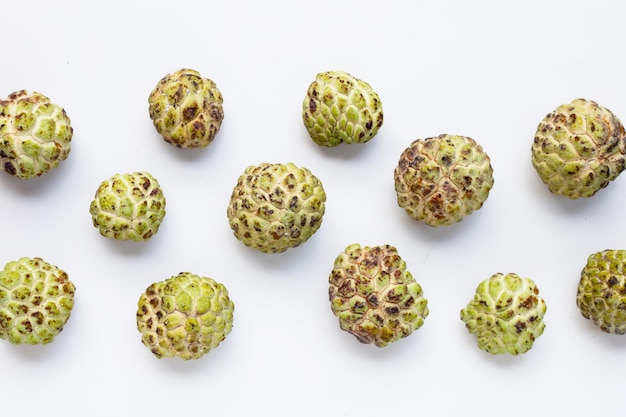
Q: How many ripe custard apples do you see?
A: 12